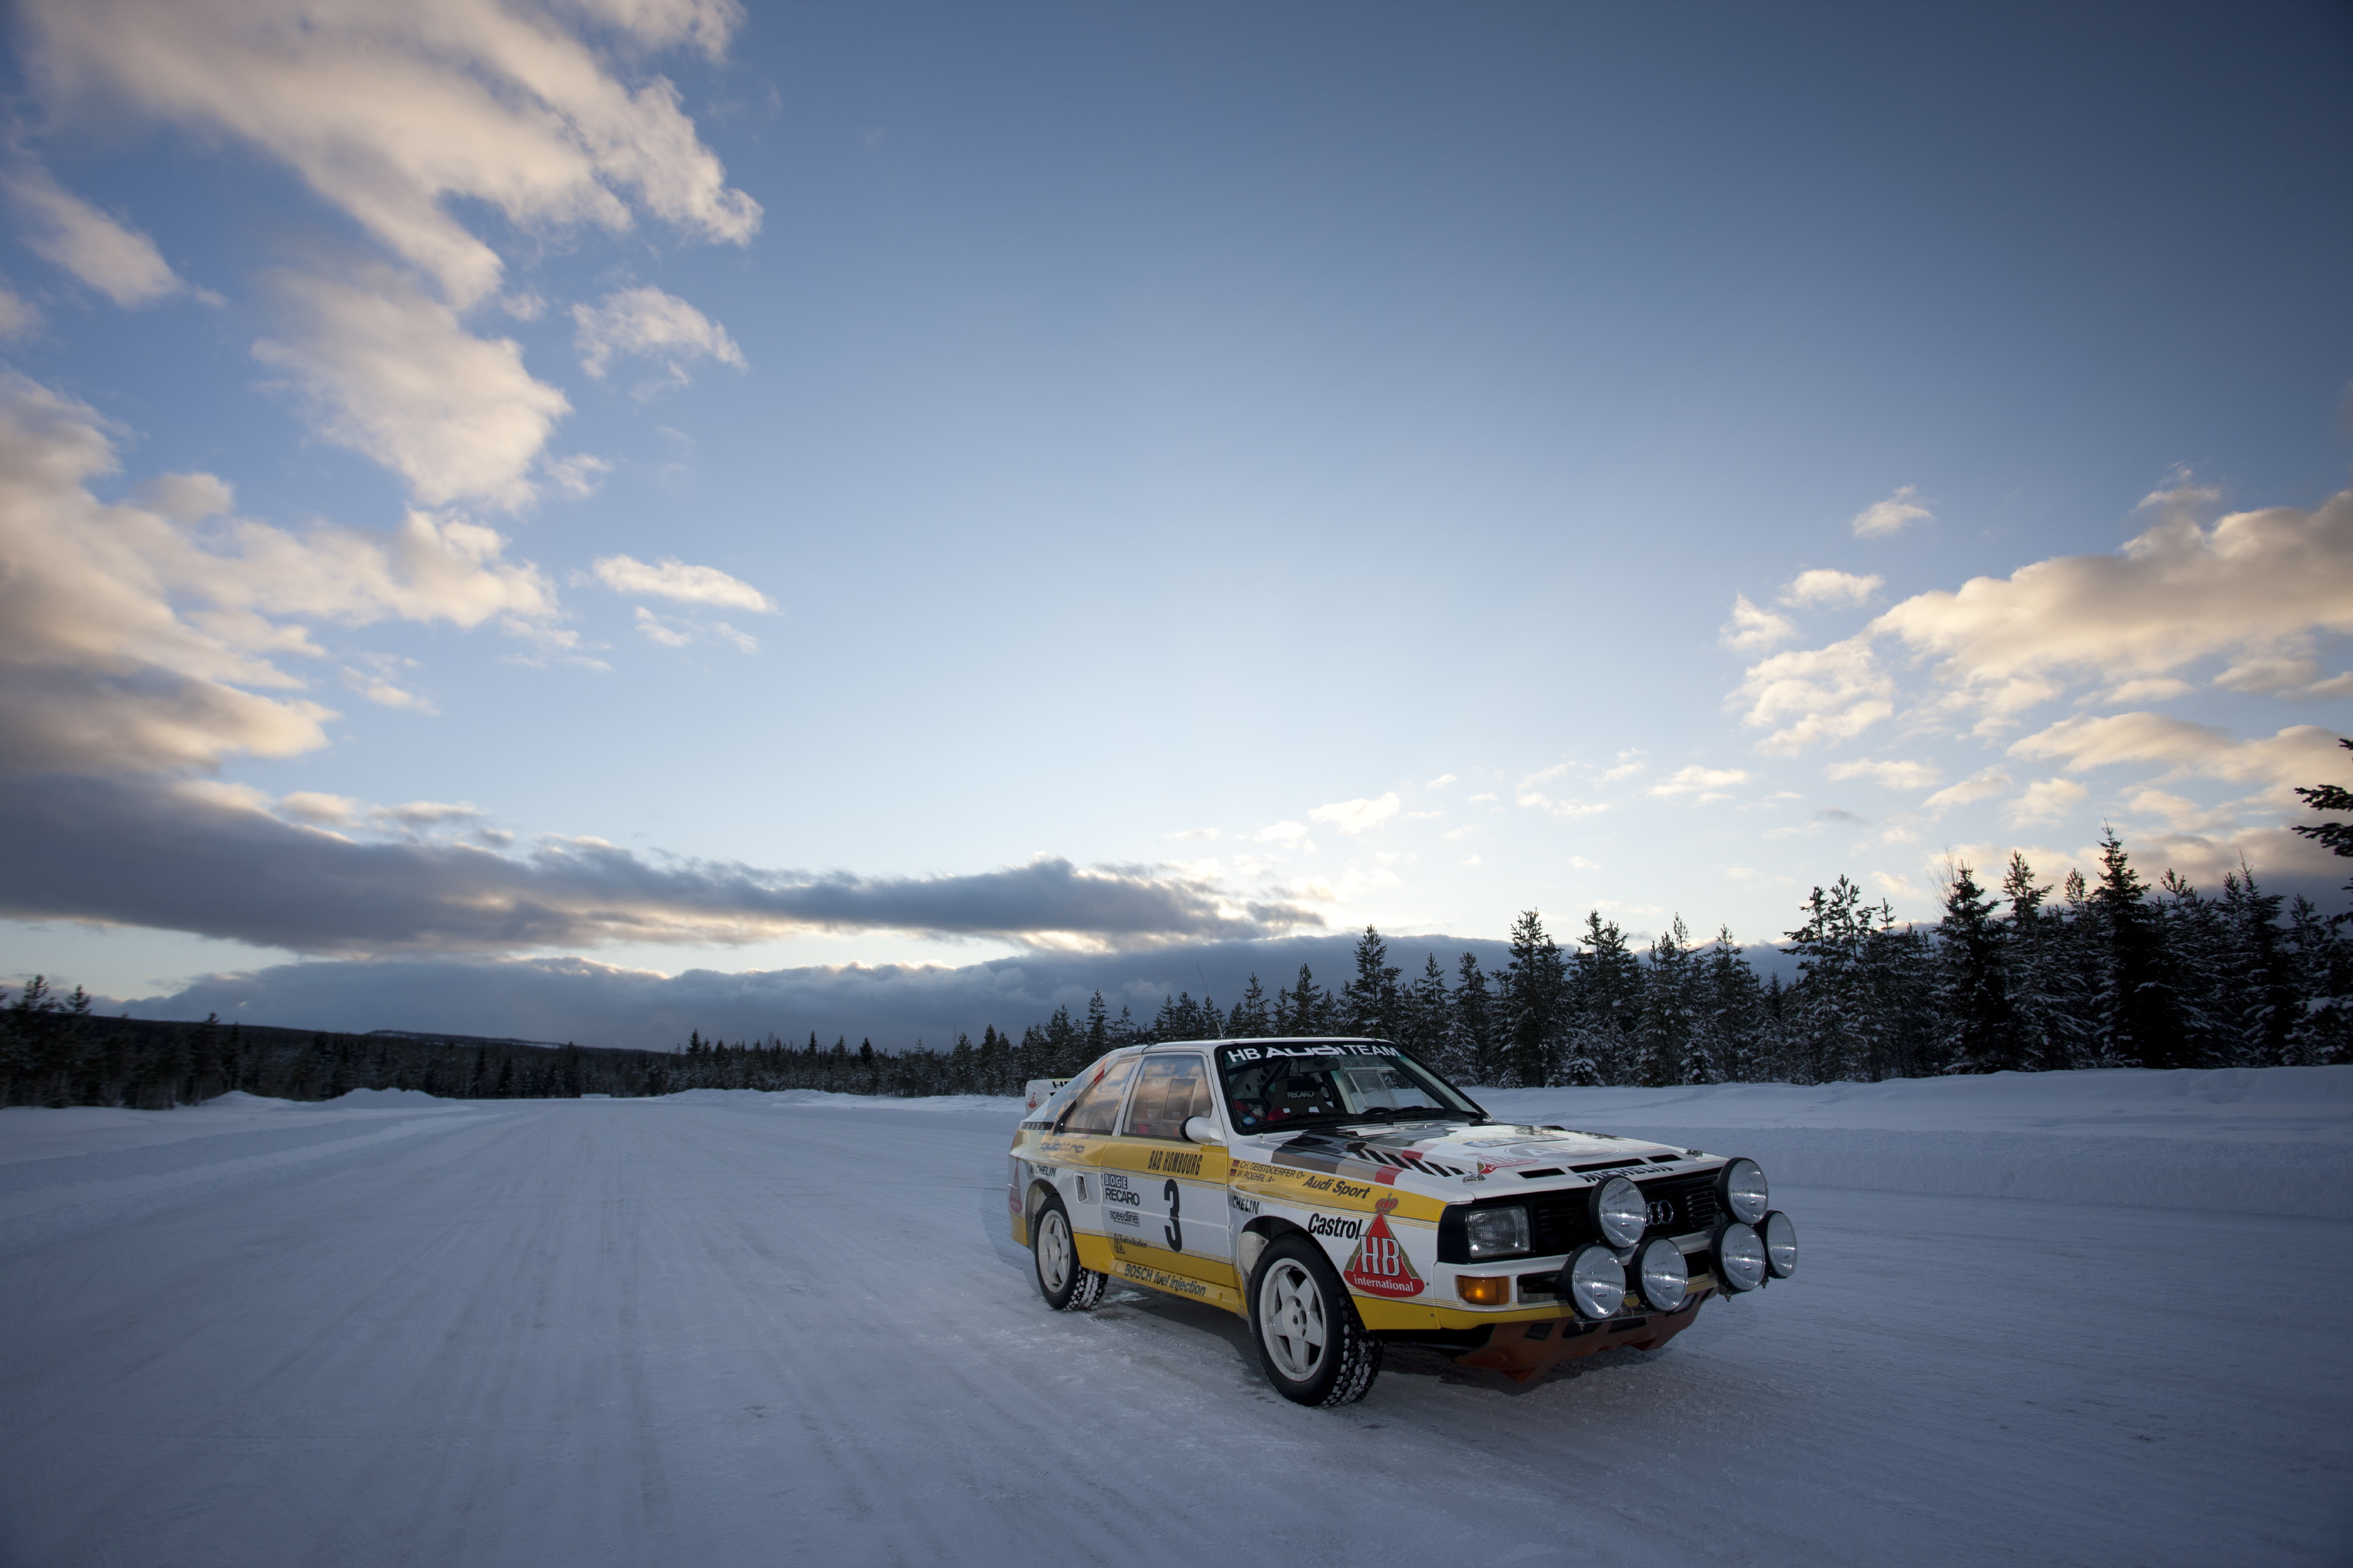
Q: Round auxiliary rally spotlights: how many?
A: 6